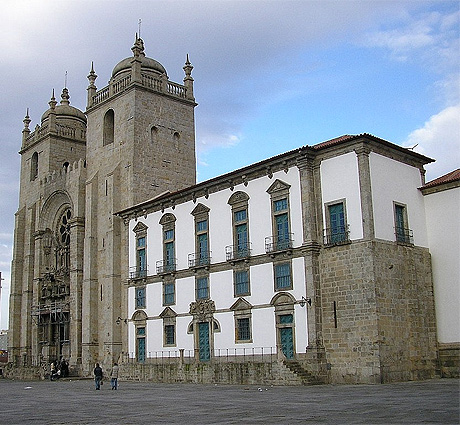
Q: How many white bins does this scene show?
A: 0